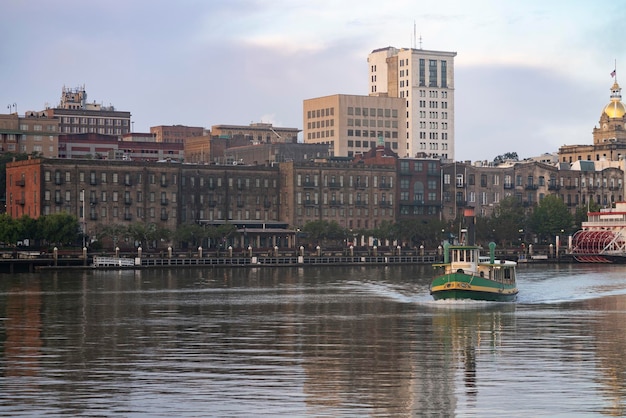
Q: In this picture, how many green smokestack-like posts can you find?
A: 2